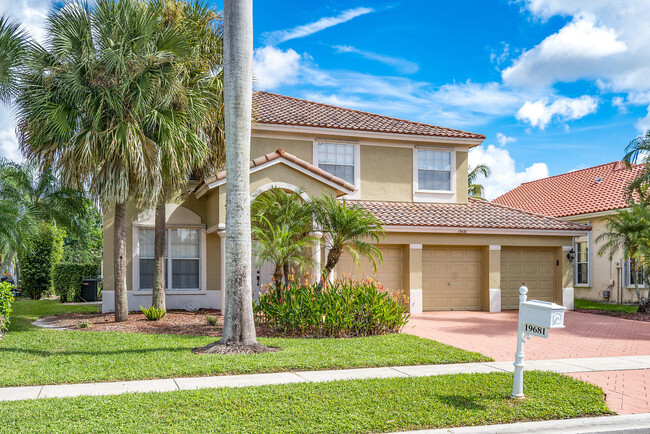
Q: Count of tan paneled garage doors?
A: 3